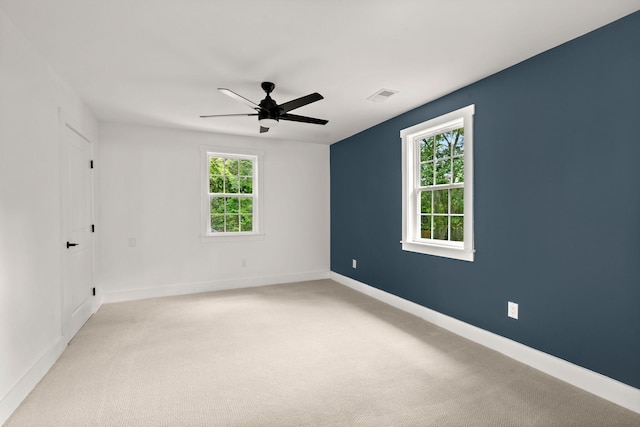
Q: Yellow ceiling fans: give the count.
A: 0